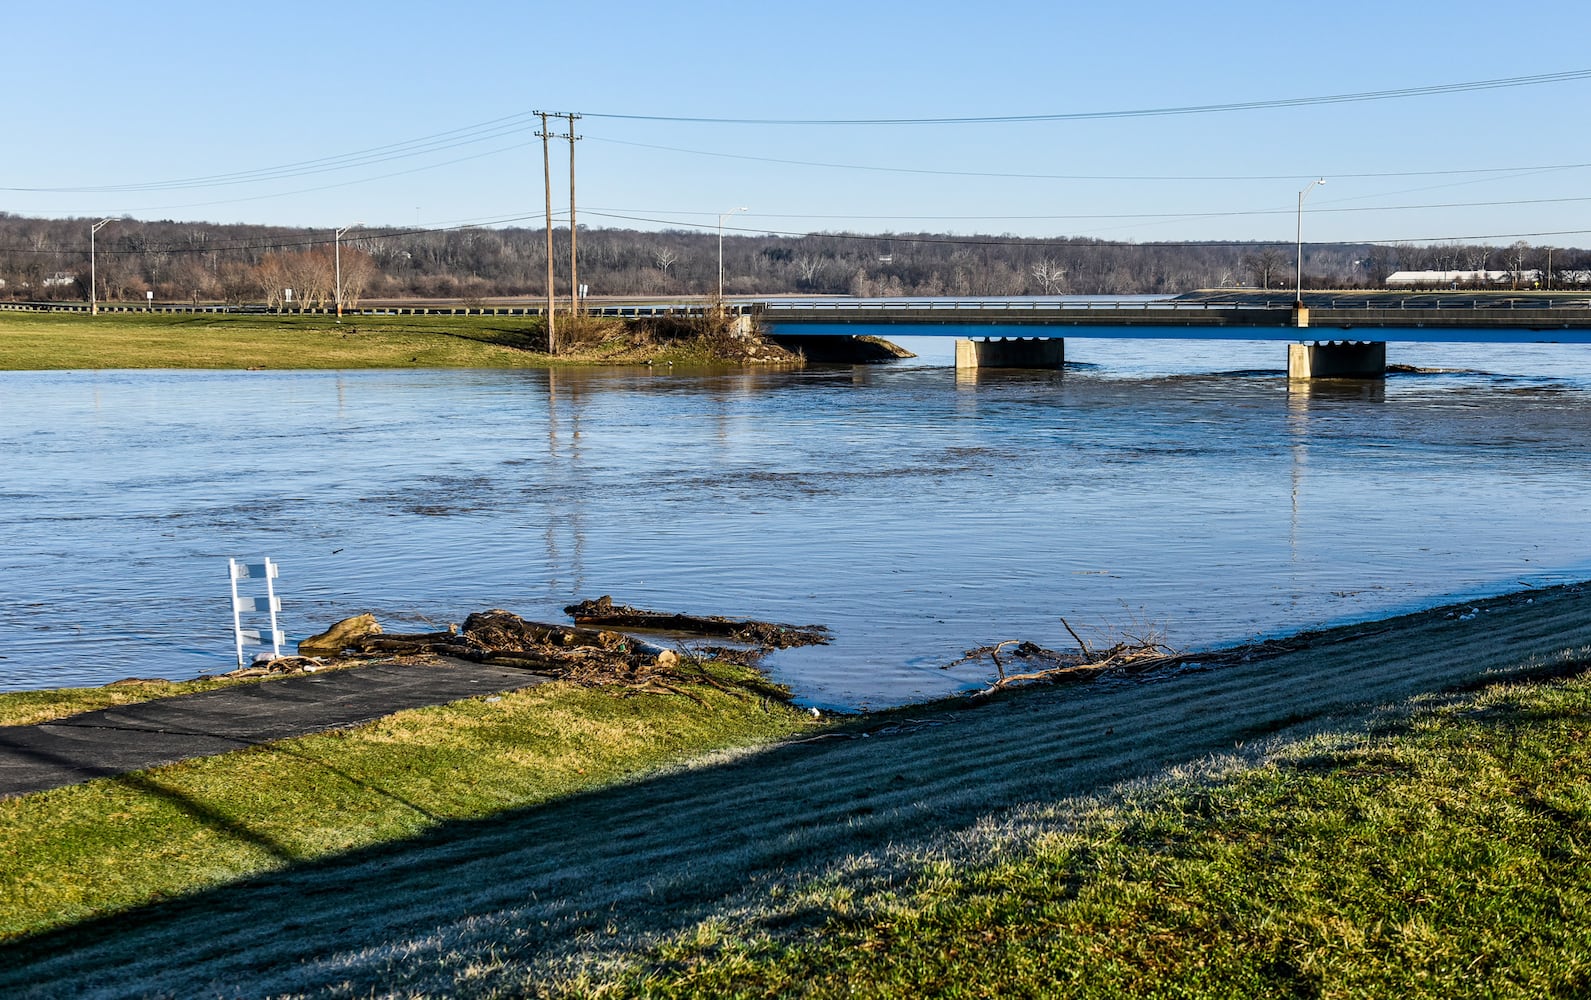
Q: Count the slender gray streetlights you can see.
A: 4